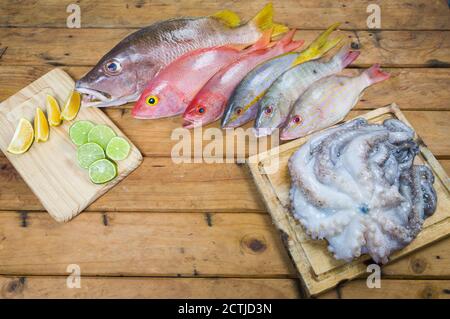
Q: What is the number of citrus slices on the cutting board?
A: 9